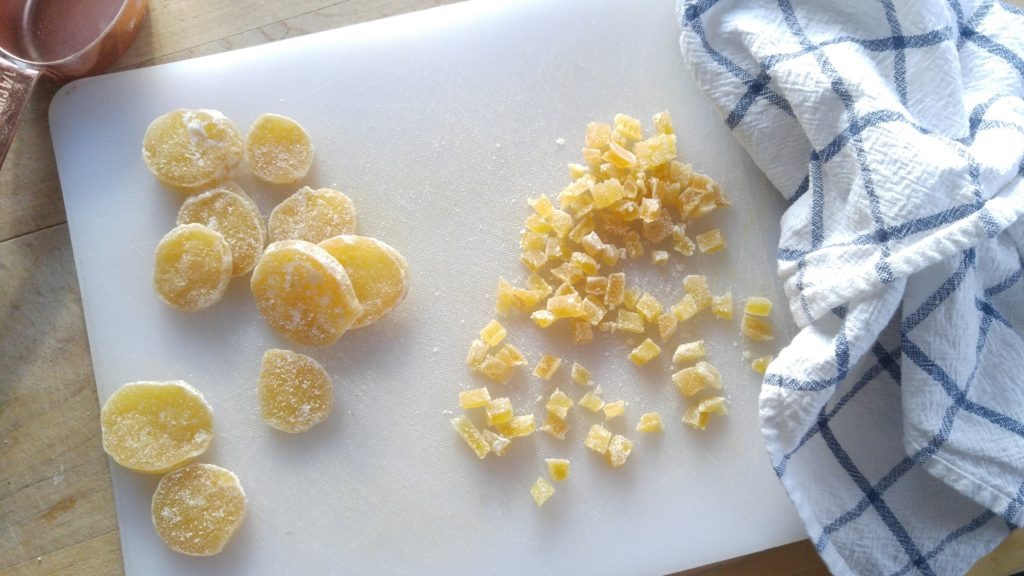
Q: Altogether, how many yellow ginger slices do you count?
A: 10